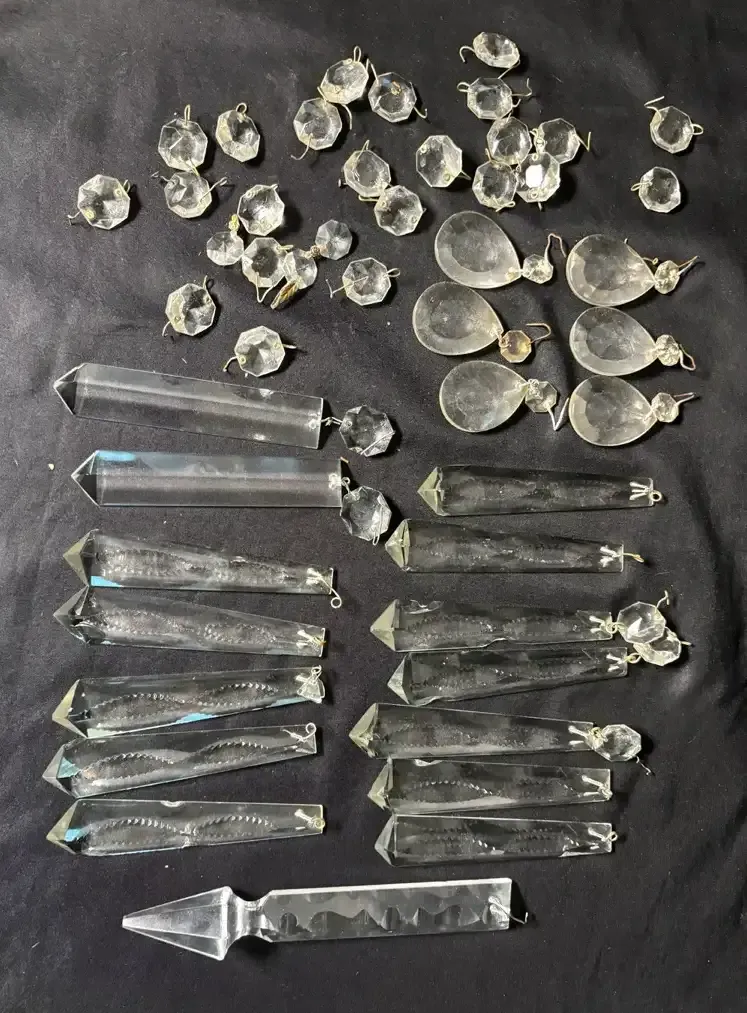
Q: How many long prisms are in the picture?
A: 15